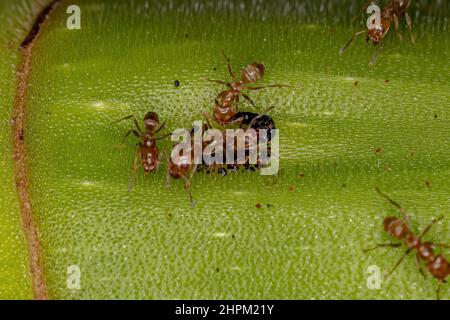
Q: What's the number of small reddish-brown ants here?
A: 5